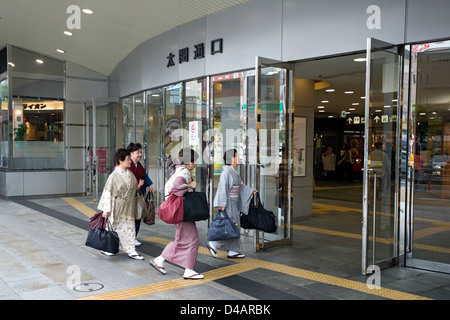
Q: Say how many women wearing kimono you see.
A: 4